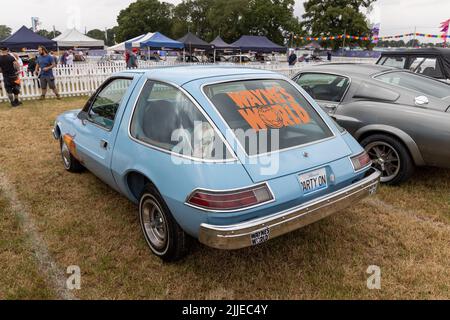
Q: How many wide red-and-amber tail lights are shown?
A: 2